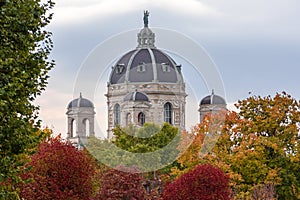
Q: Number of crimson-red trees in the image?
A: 3